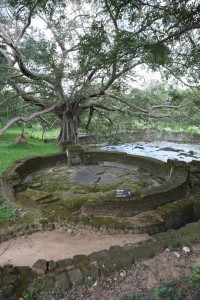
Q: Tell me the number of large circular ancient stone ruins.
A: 1